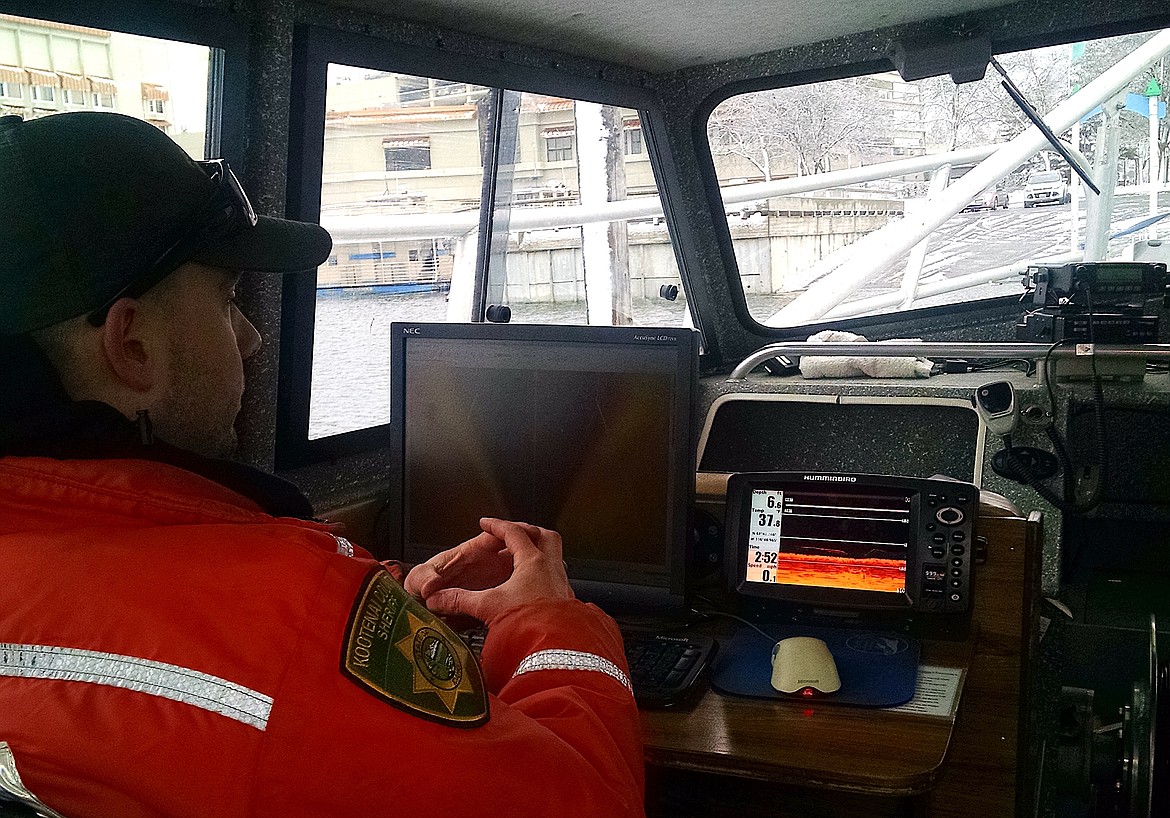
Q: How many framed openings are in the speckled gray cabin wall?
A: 3